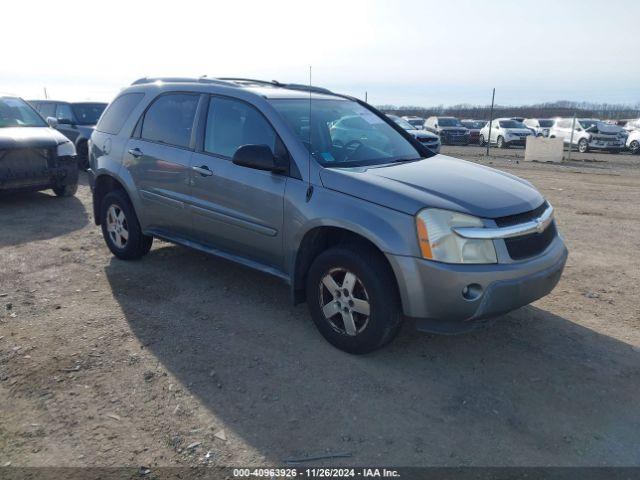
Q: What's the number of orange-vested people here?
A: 0